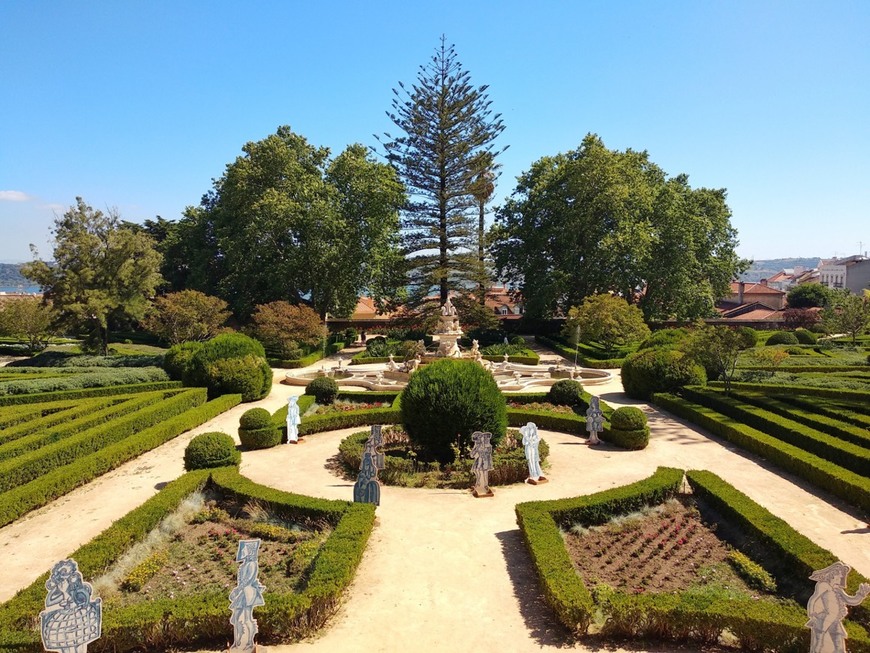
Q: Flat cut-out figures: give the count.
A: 9